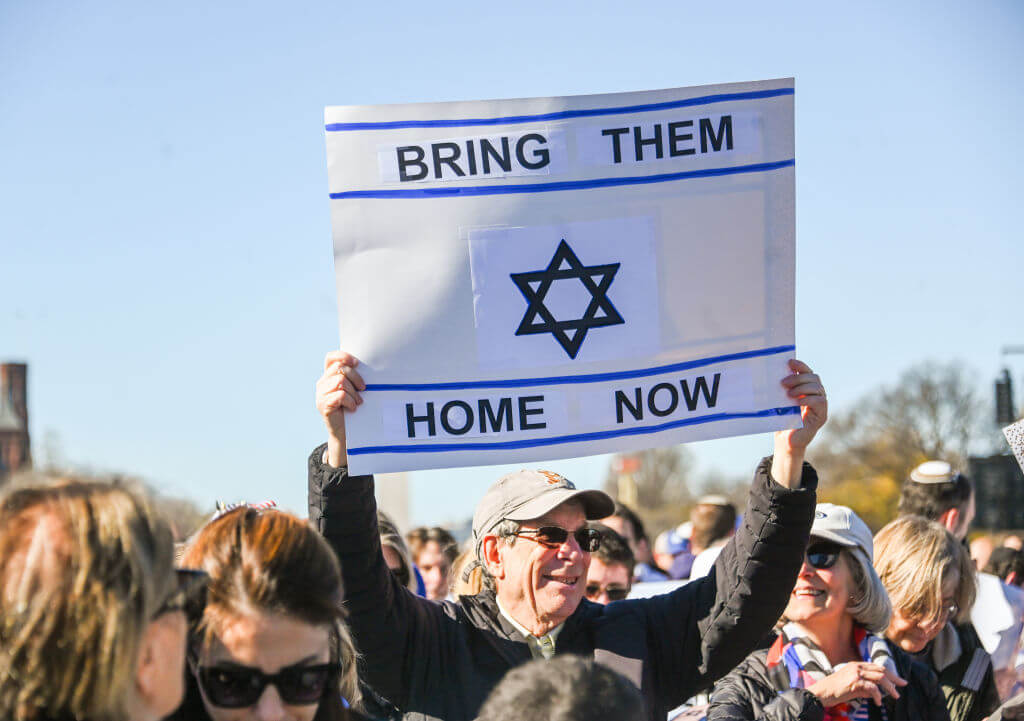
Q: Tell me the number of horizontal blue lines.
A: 4